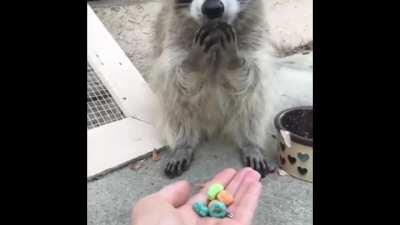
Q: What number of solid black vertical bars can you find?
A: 2